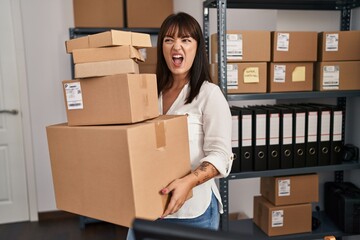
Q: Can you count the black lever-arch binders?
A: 9